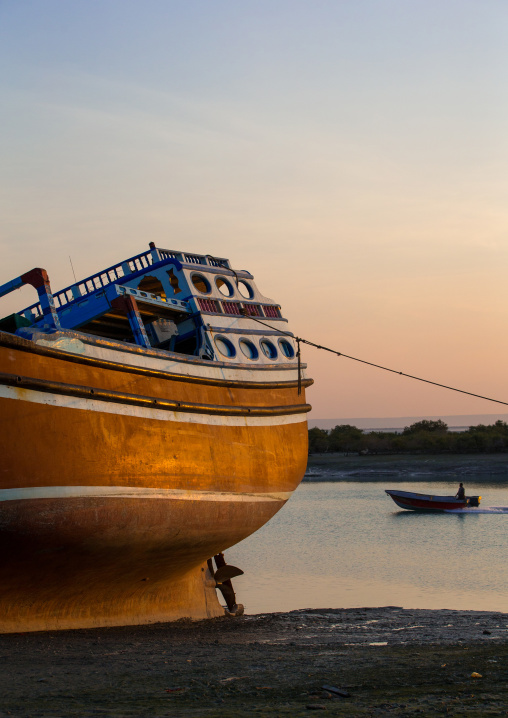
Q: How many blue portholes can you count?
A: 7